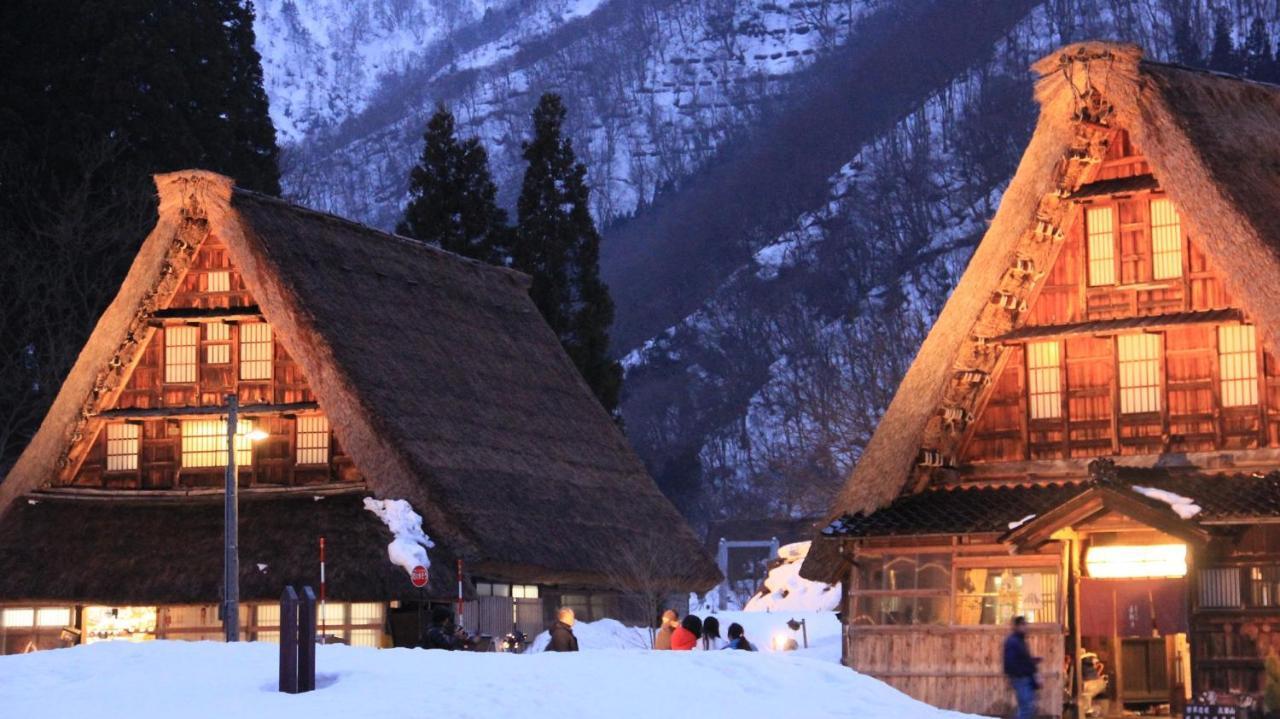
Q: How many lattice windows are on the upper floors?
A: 12